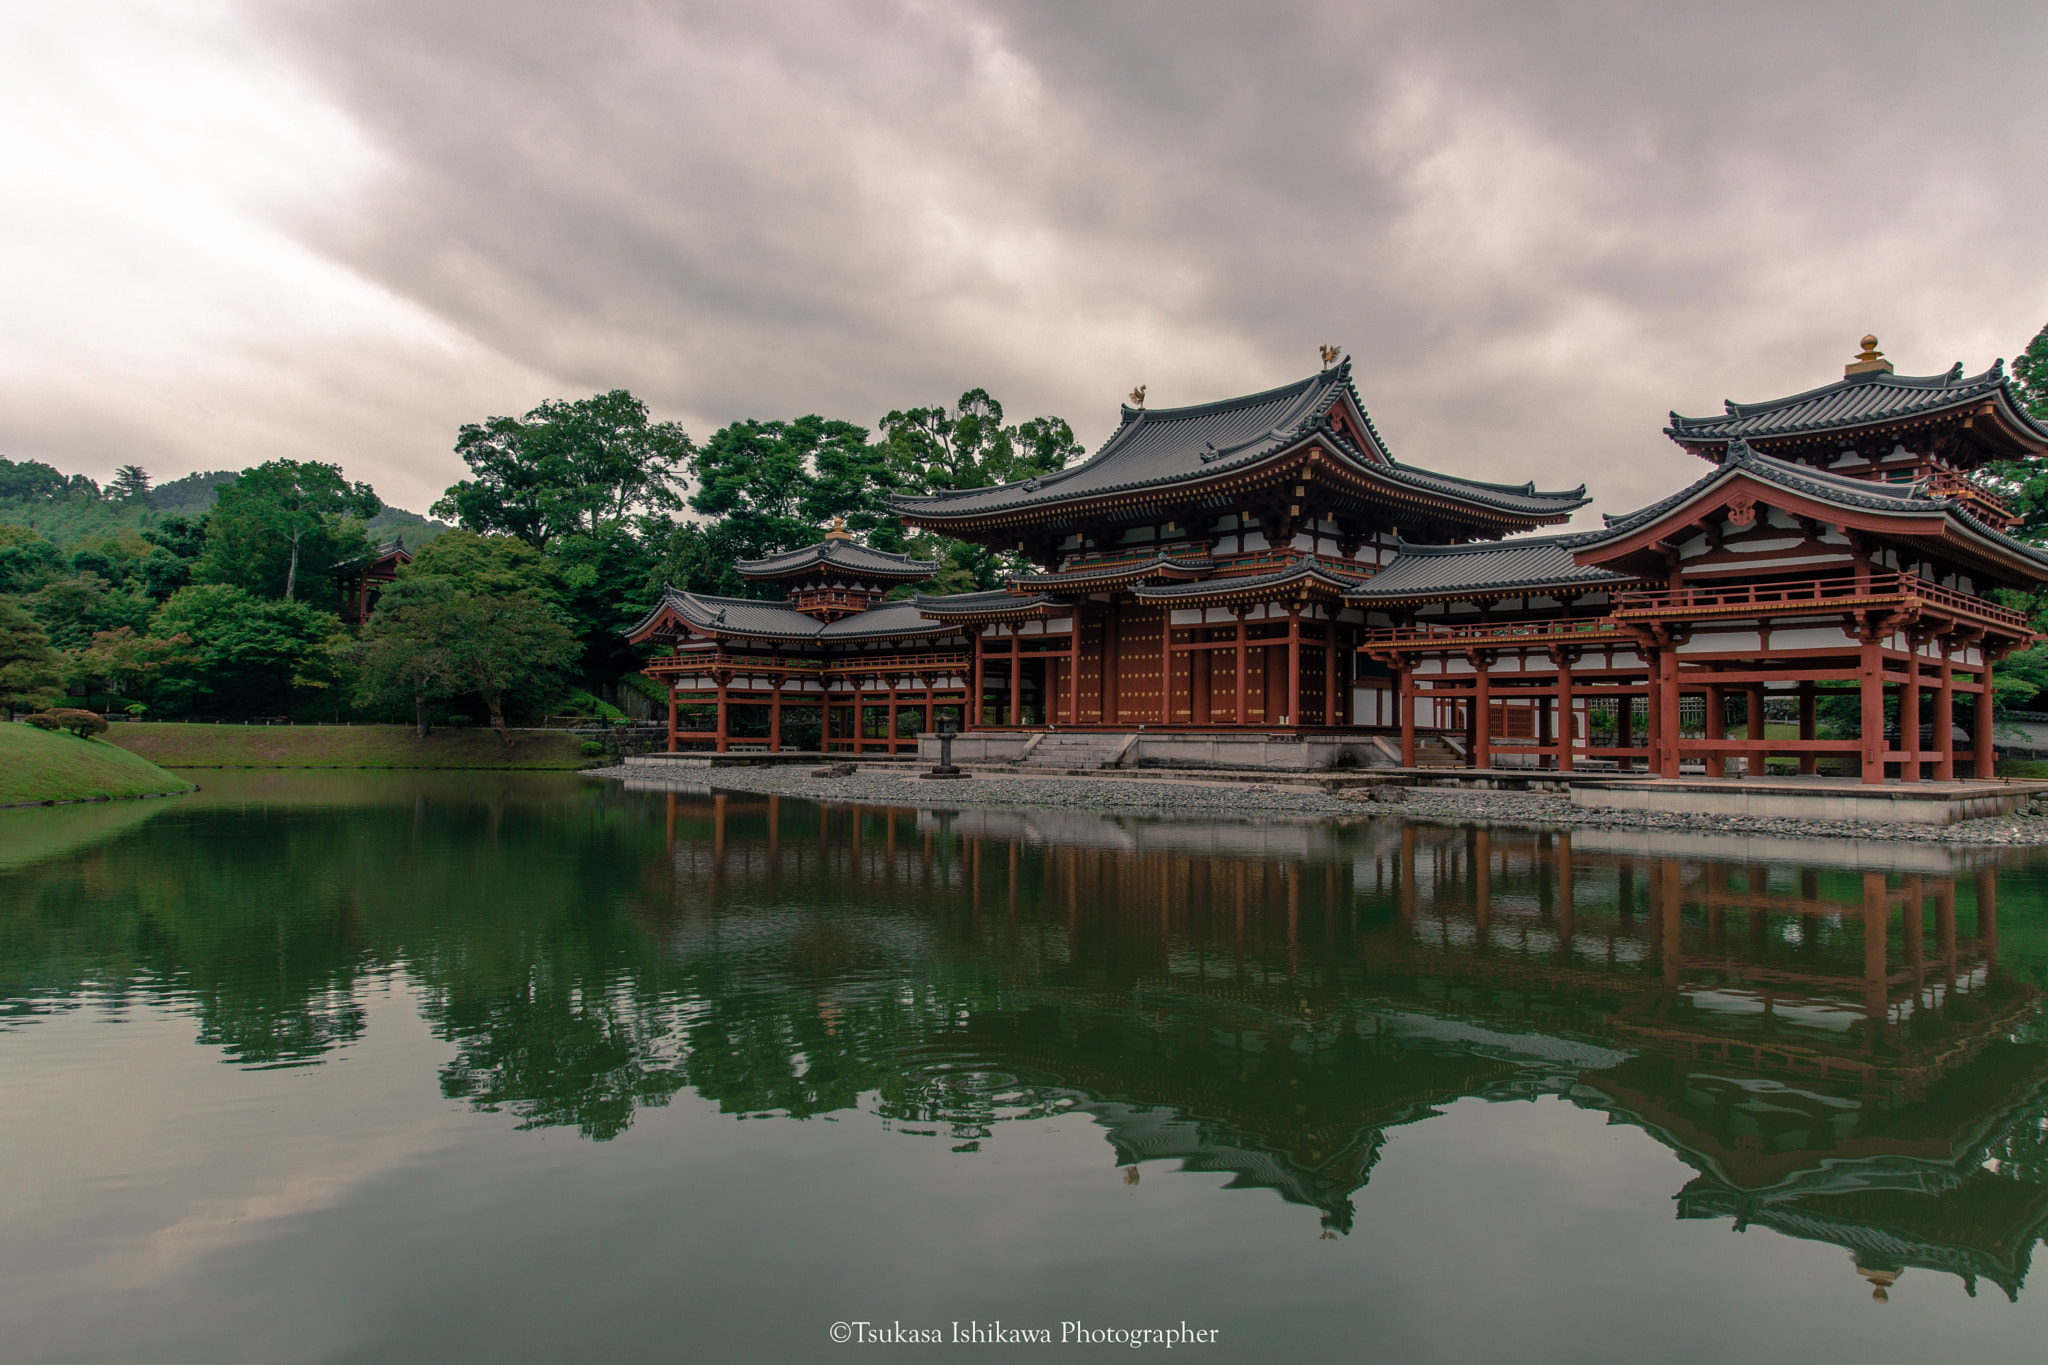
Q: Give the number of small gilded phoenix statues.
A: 2